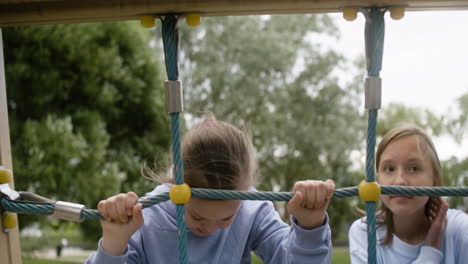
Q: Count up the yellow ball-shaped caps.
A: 8